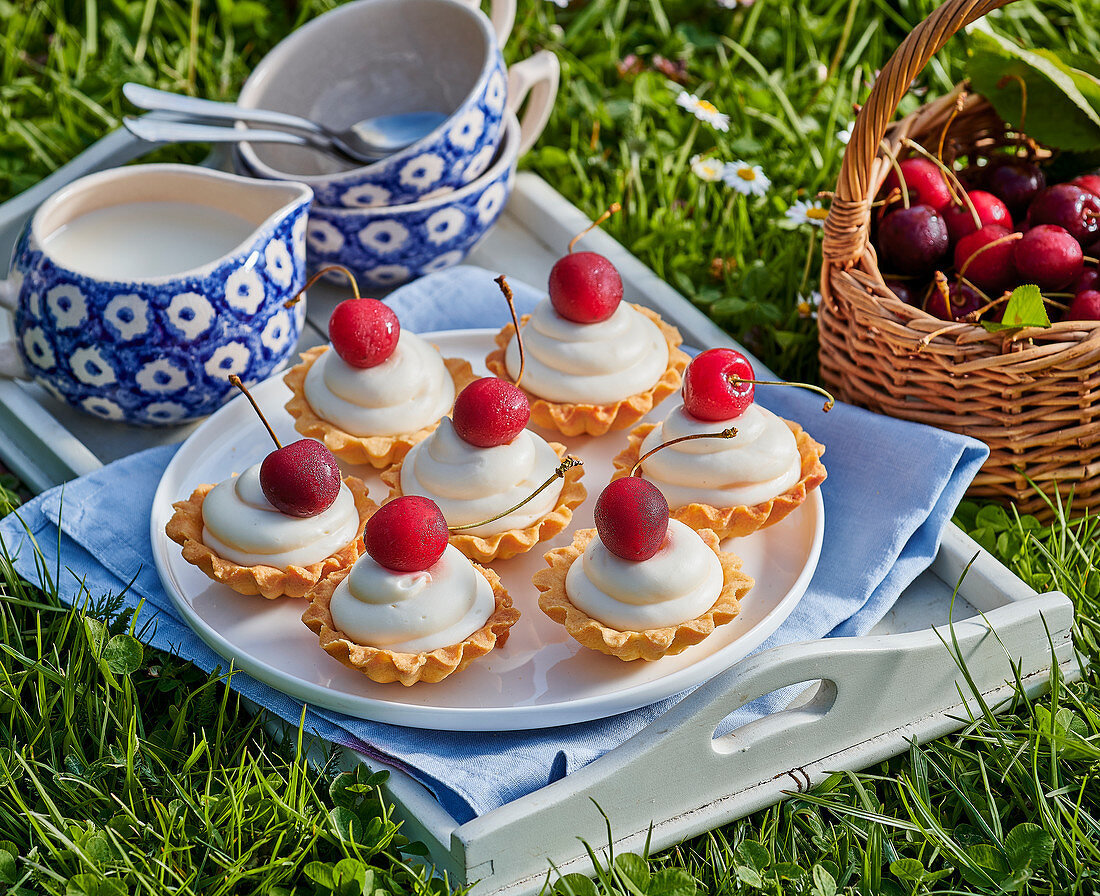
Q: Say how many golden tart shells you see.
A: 7